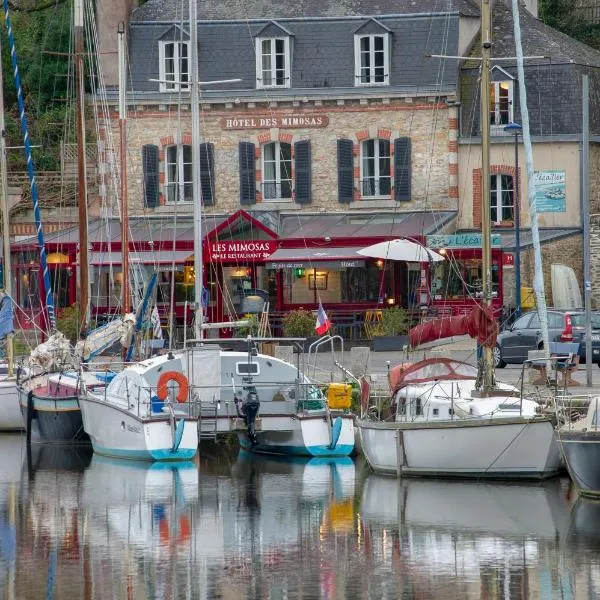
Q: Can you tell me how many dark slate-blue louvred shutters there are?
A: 6